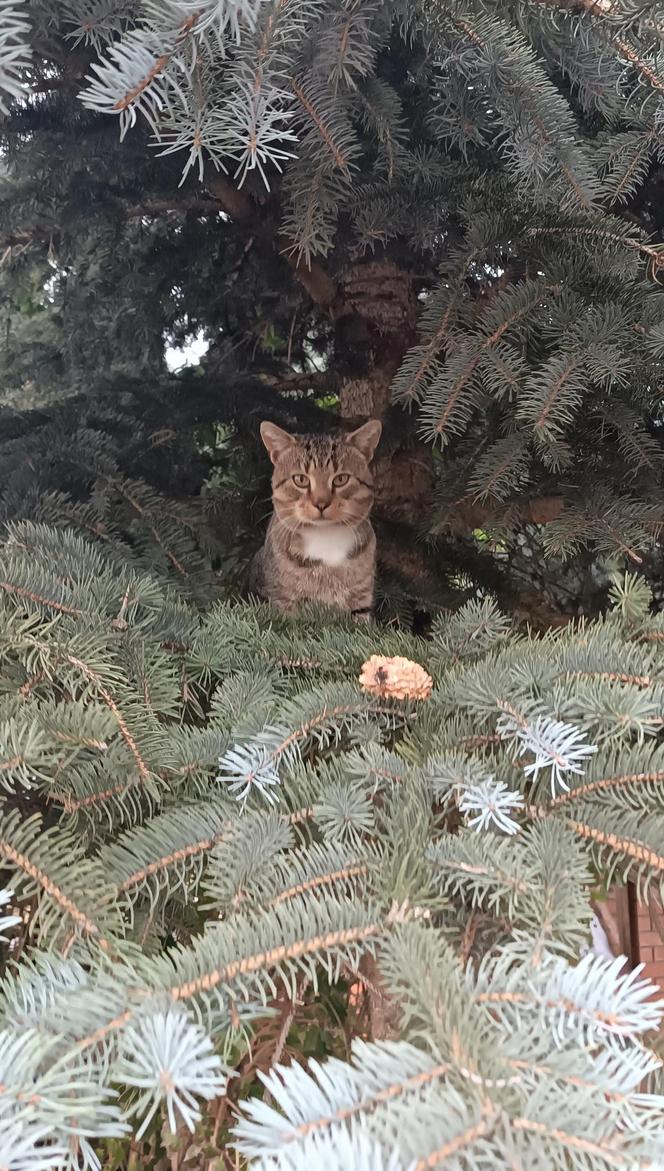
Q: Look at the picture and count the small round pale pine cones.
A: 1